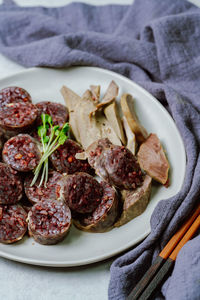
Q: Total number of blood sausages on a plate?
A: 12